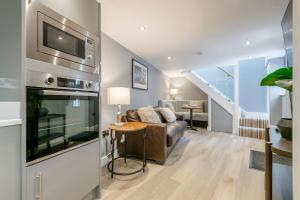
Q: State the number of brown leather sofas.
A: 1